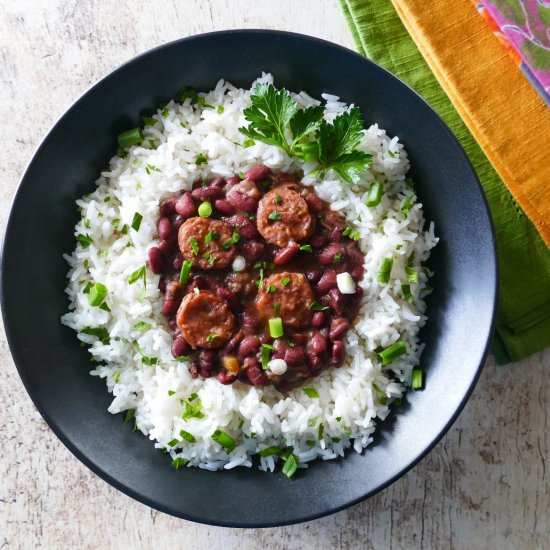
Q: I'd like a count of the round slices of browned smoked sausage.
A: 4